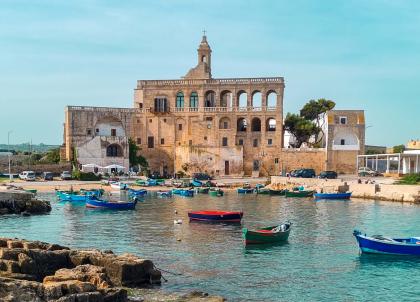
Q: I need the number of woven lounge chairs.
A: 0